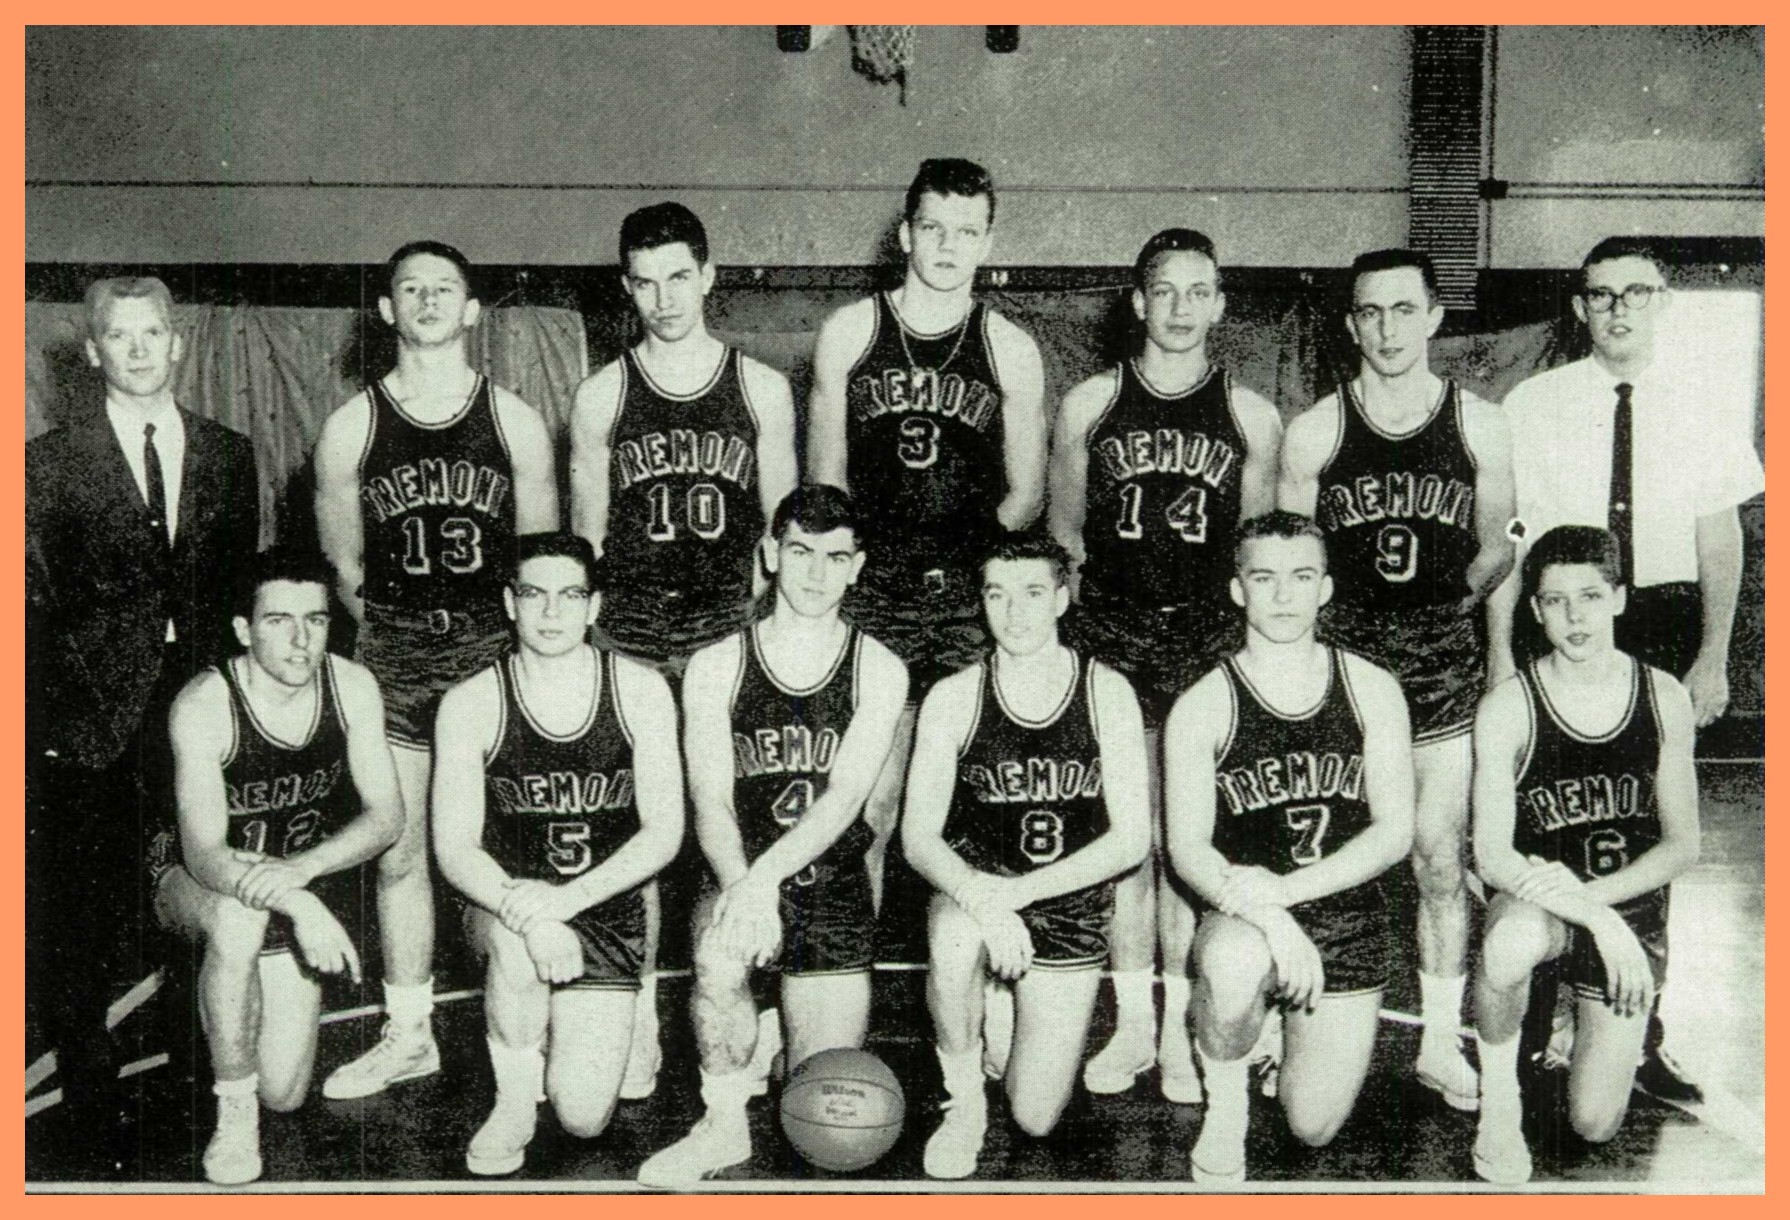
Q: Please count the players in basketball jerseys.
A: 11